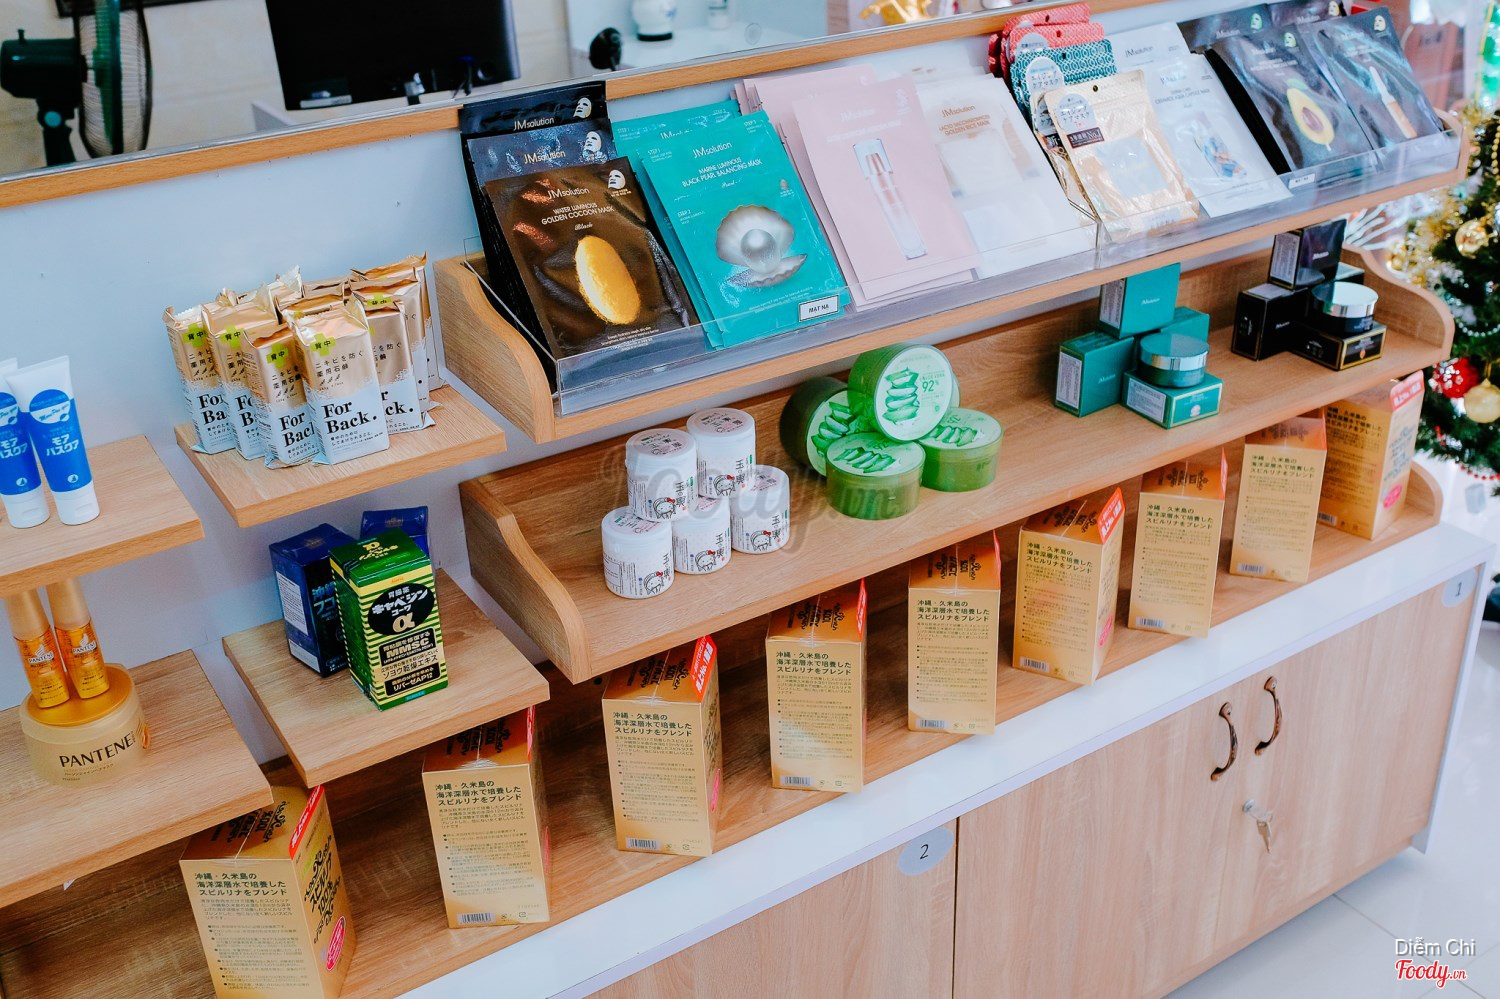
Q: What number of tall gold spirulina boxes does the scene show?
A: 9